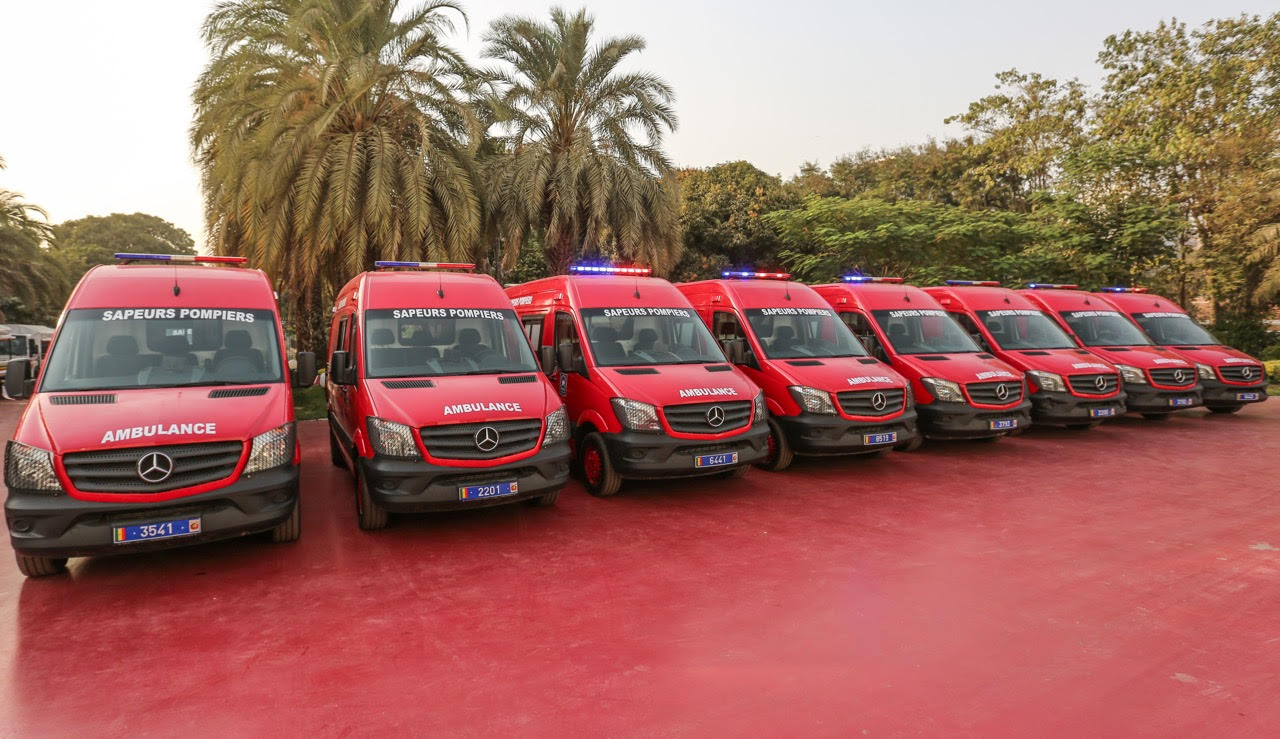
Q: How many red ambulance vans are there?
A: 8